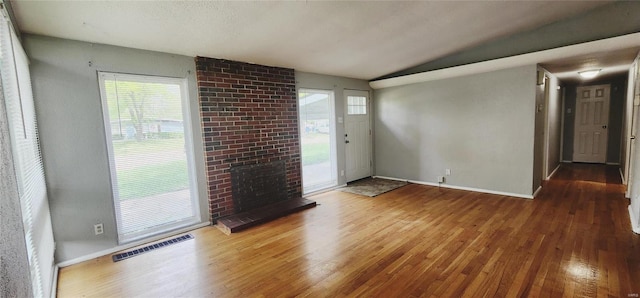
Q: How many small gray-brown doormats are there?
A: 1